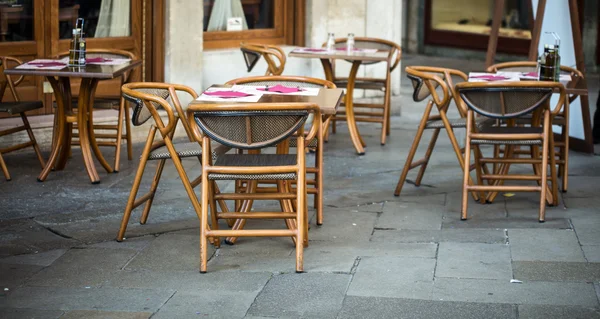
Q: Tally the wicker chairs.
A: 10